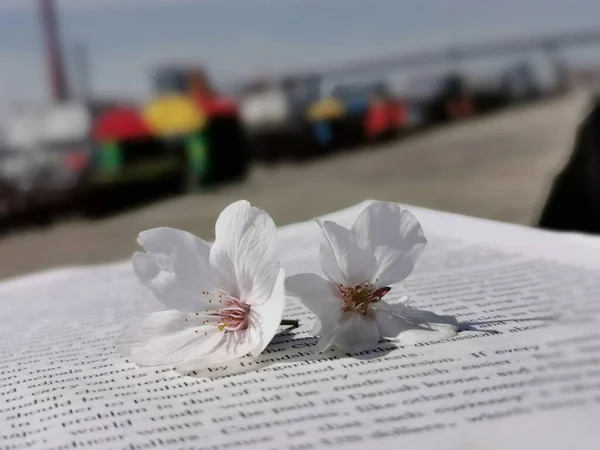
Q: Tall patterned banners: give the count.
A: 0